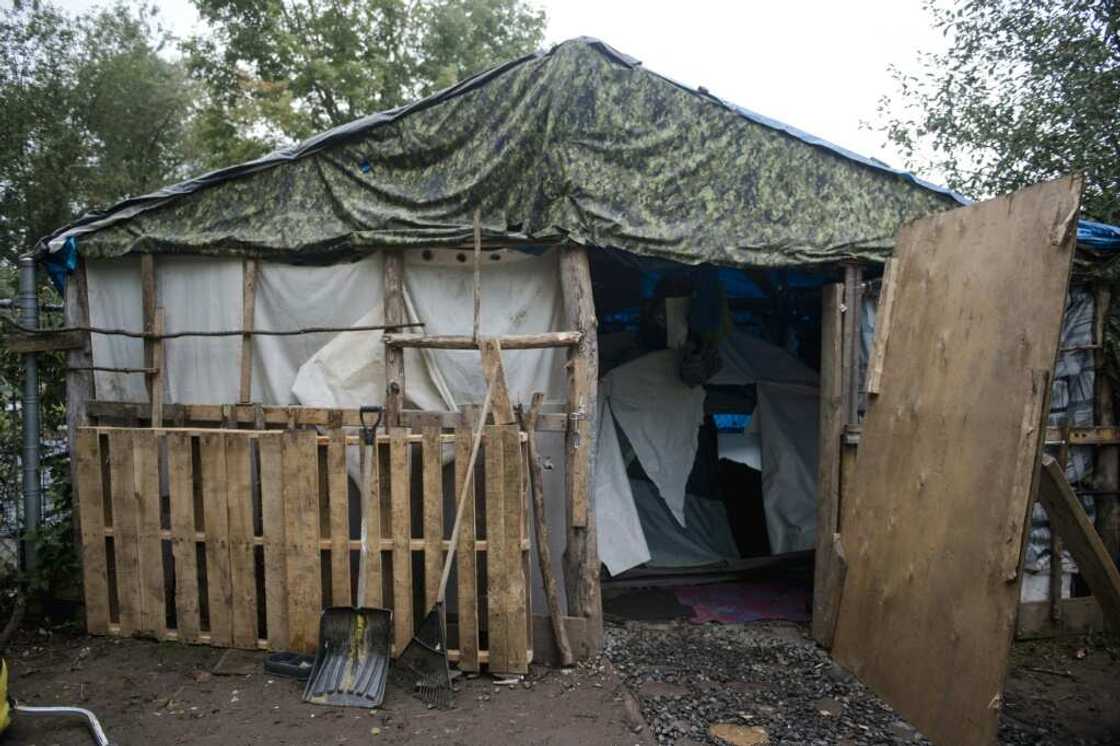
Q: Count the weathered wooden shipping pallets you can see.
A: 2